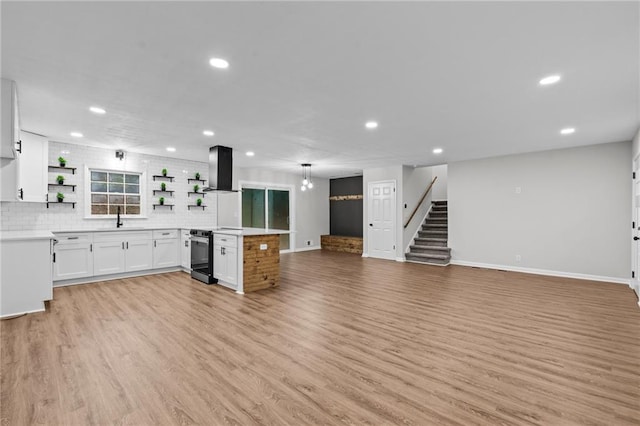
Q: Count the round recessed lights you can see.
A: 10